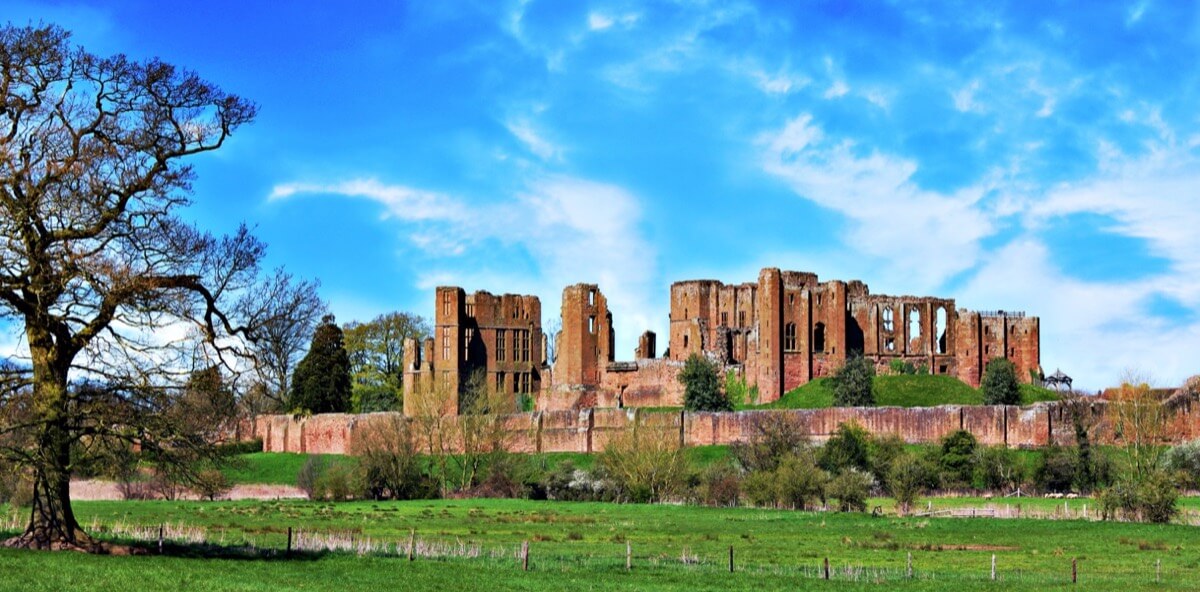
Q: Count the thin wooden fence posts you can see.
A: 11